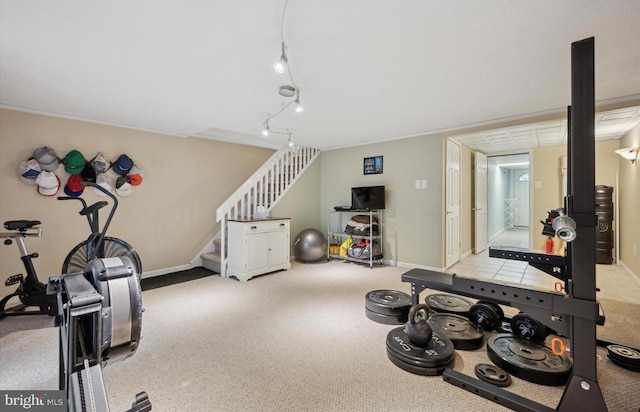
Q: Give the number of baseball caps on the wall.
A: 11